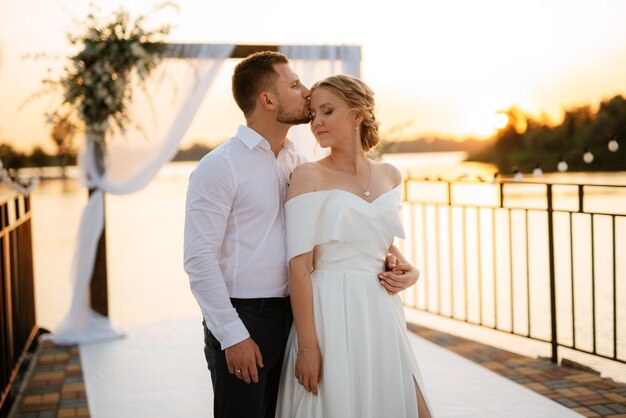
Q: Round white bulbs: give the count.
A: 5